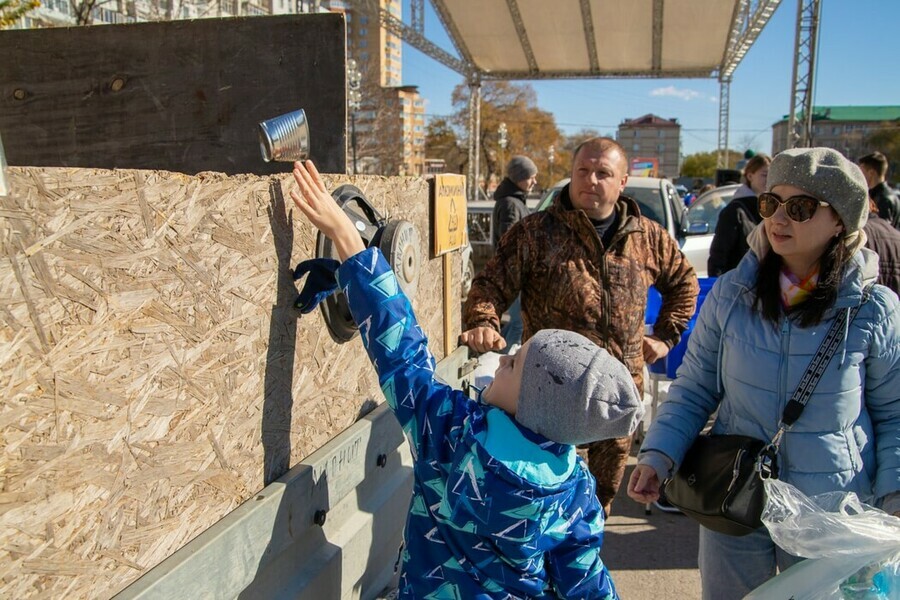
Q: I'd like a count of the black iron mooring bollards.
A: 0